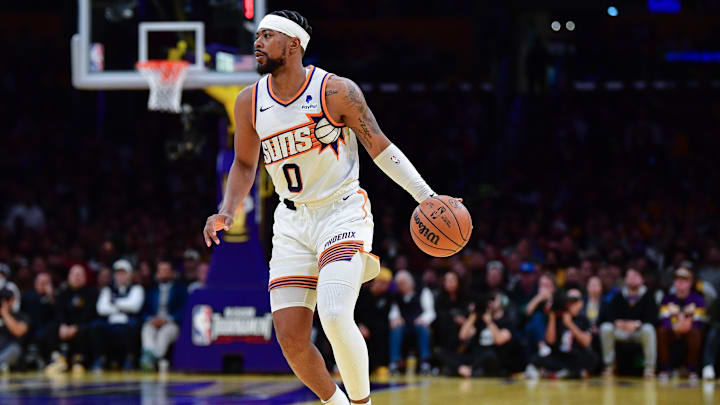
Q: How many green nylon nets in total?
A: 0